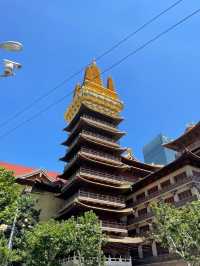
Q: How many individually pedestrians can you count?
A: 0